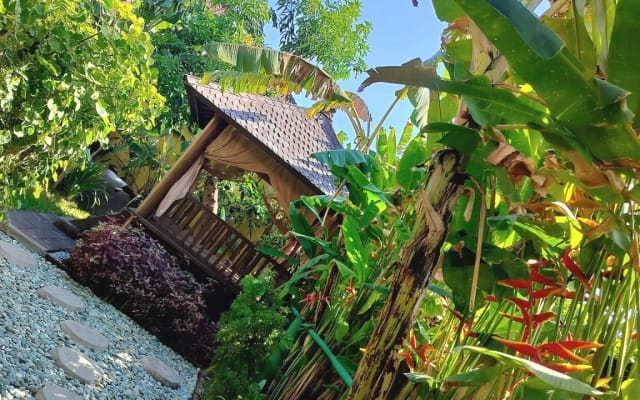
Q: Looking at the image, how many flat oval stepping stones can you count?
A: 6